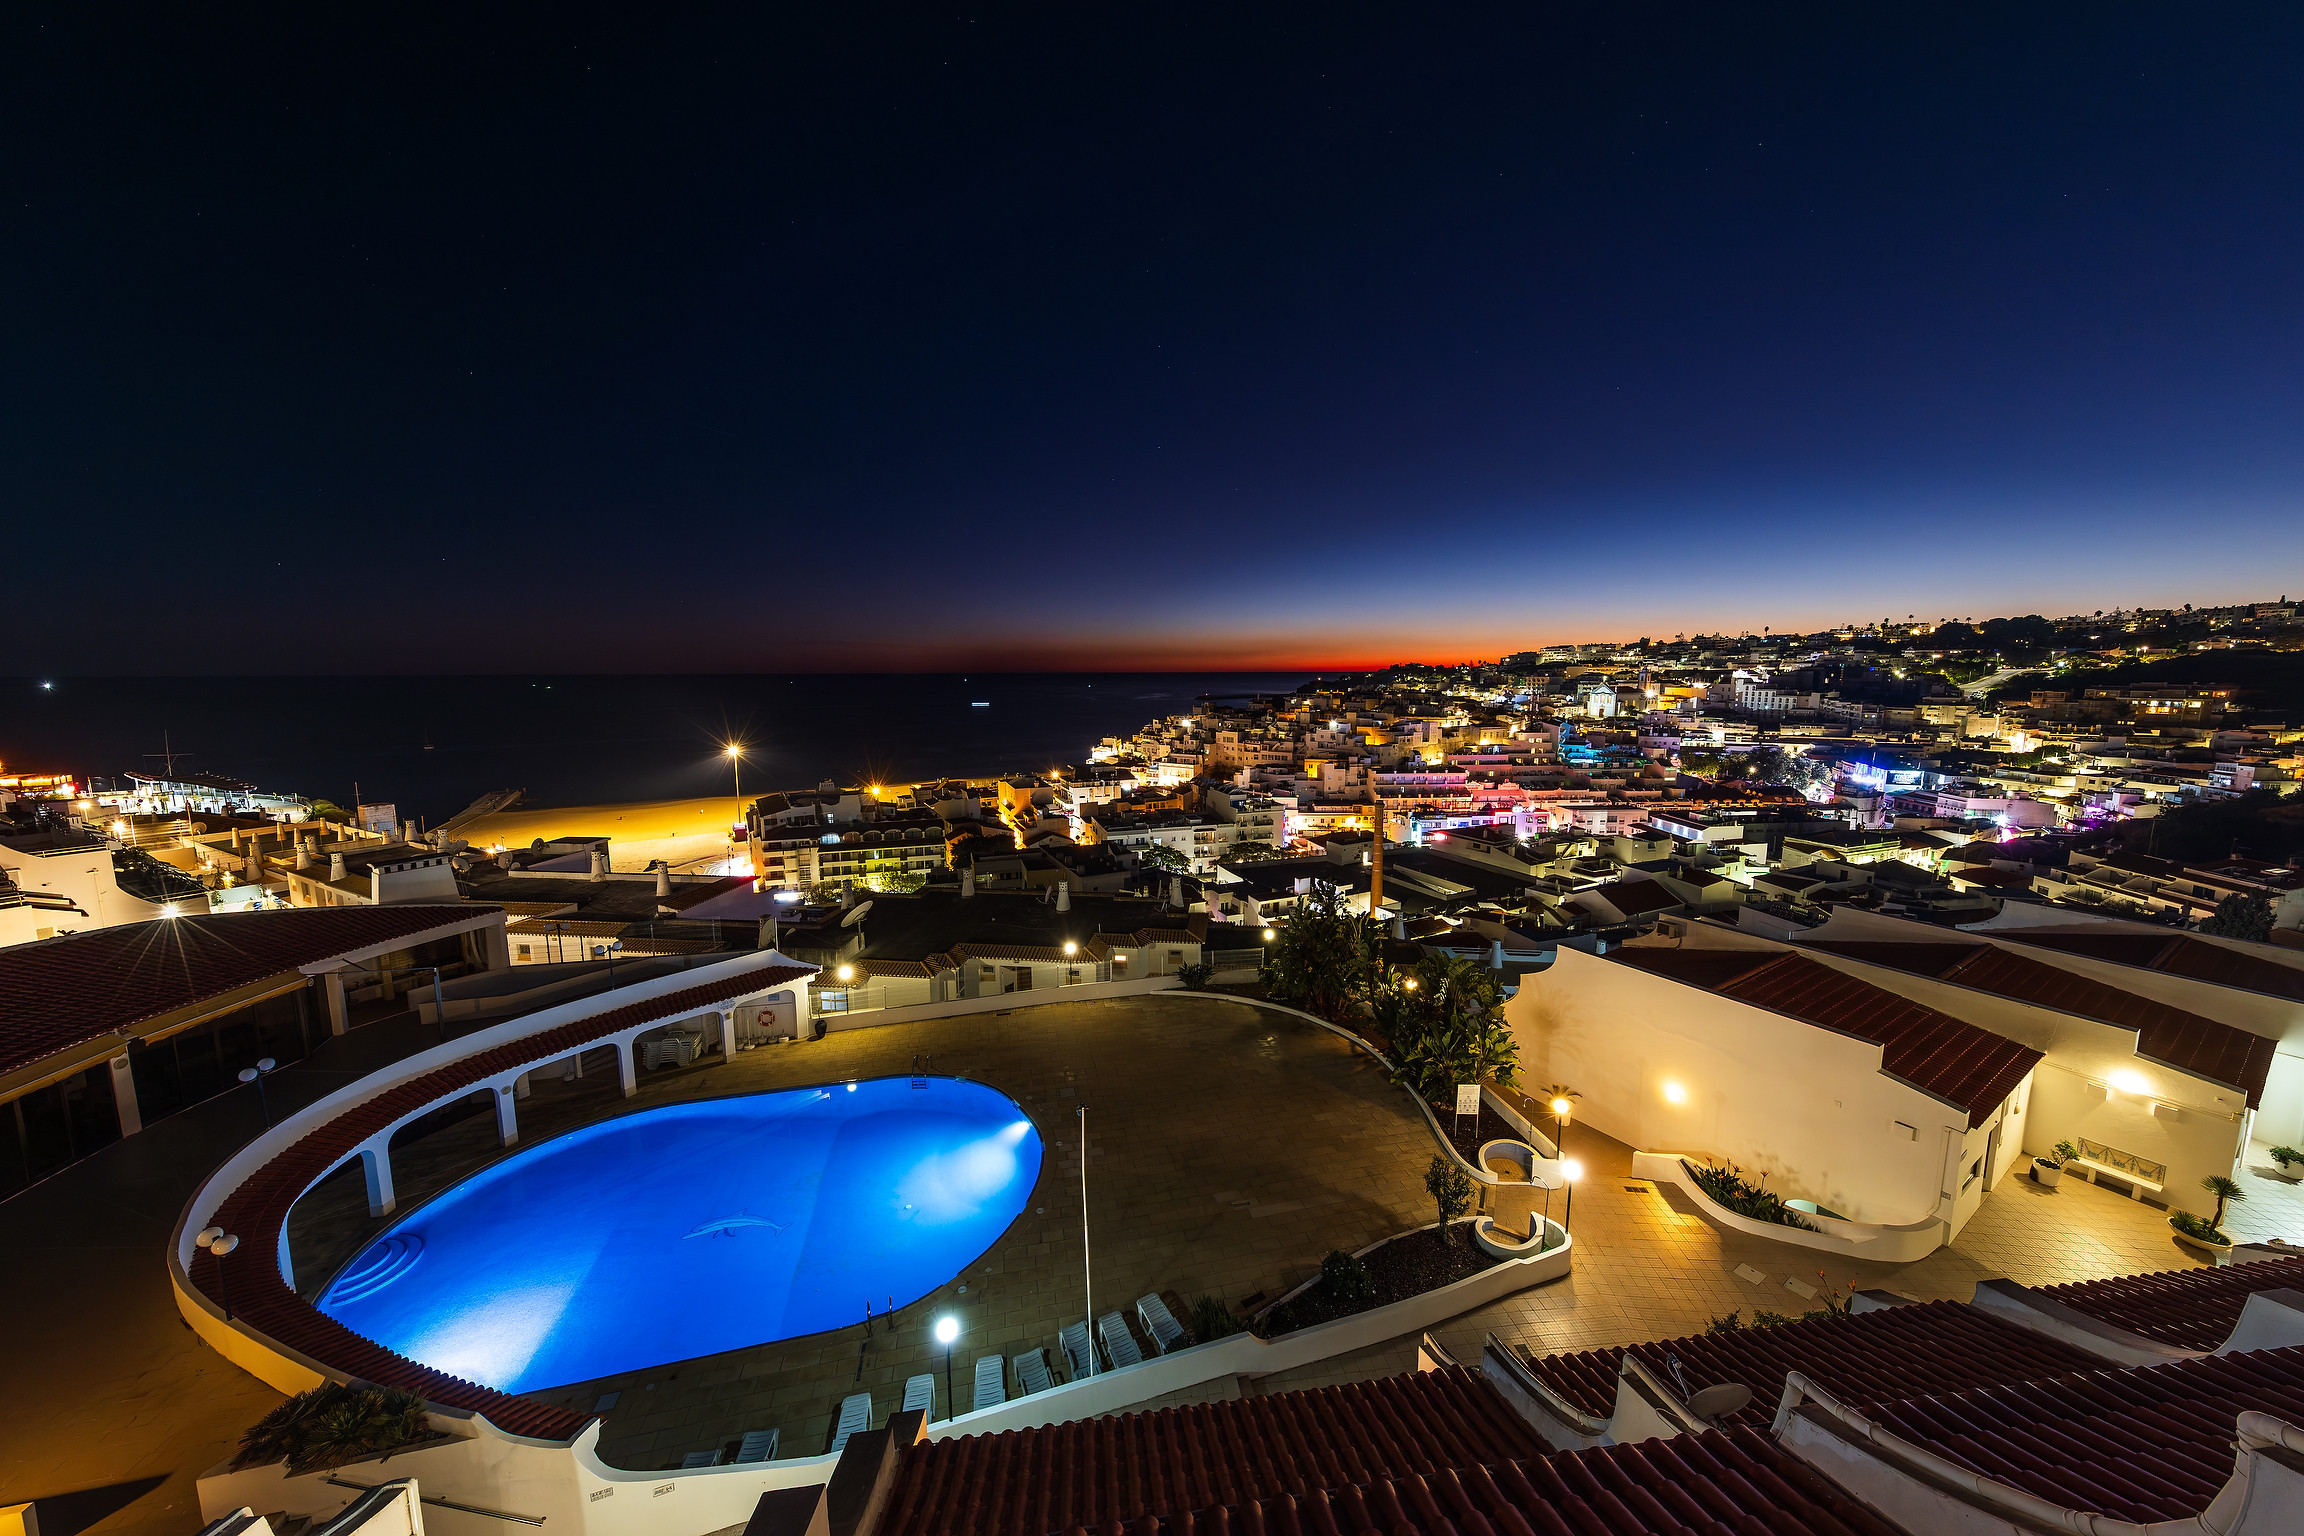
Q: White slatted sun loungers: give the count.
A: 9